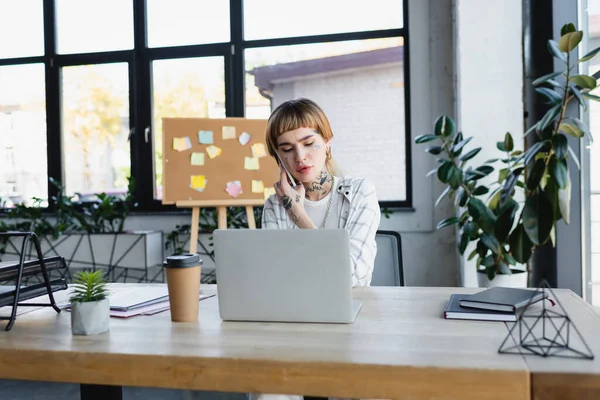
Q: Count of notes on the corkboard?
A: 12